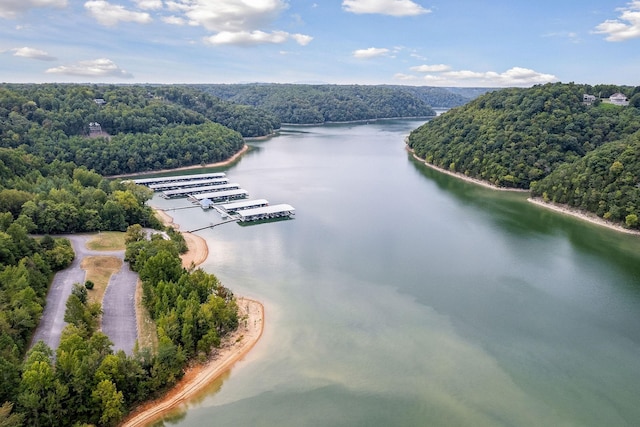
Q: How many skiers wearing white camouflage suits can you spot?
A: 0